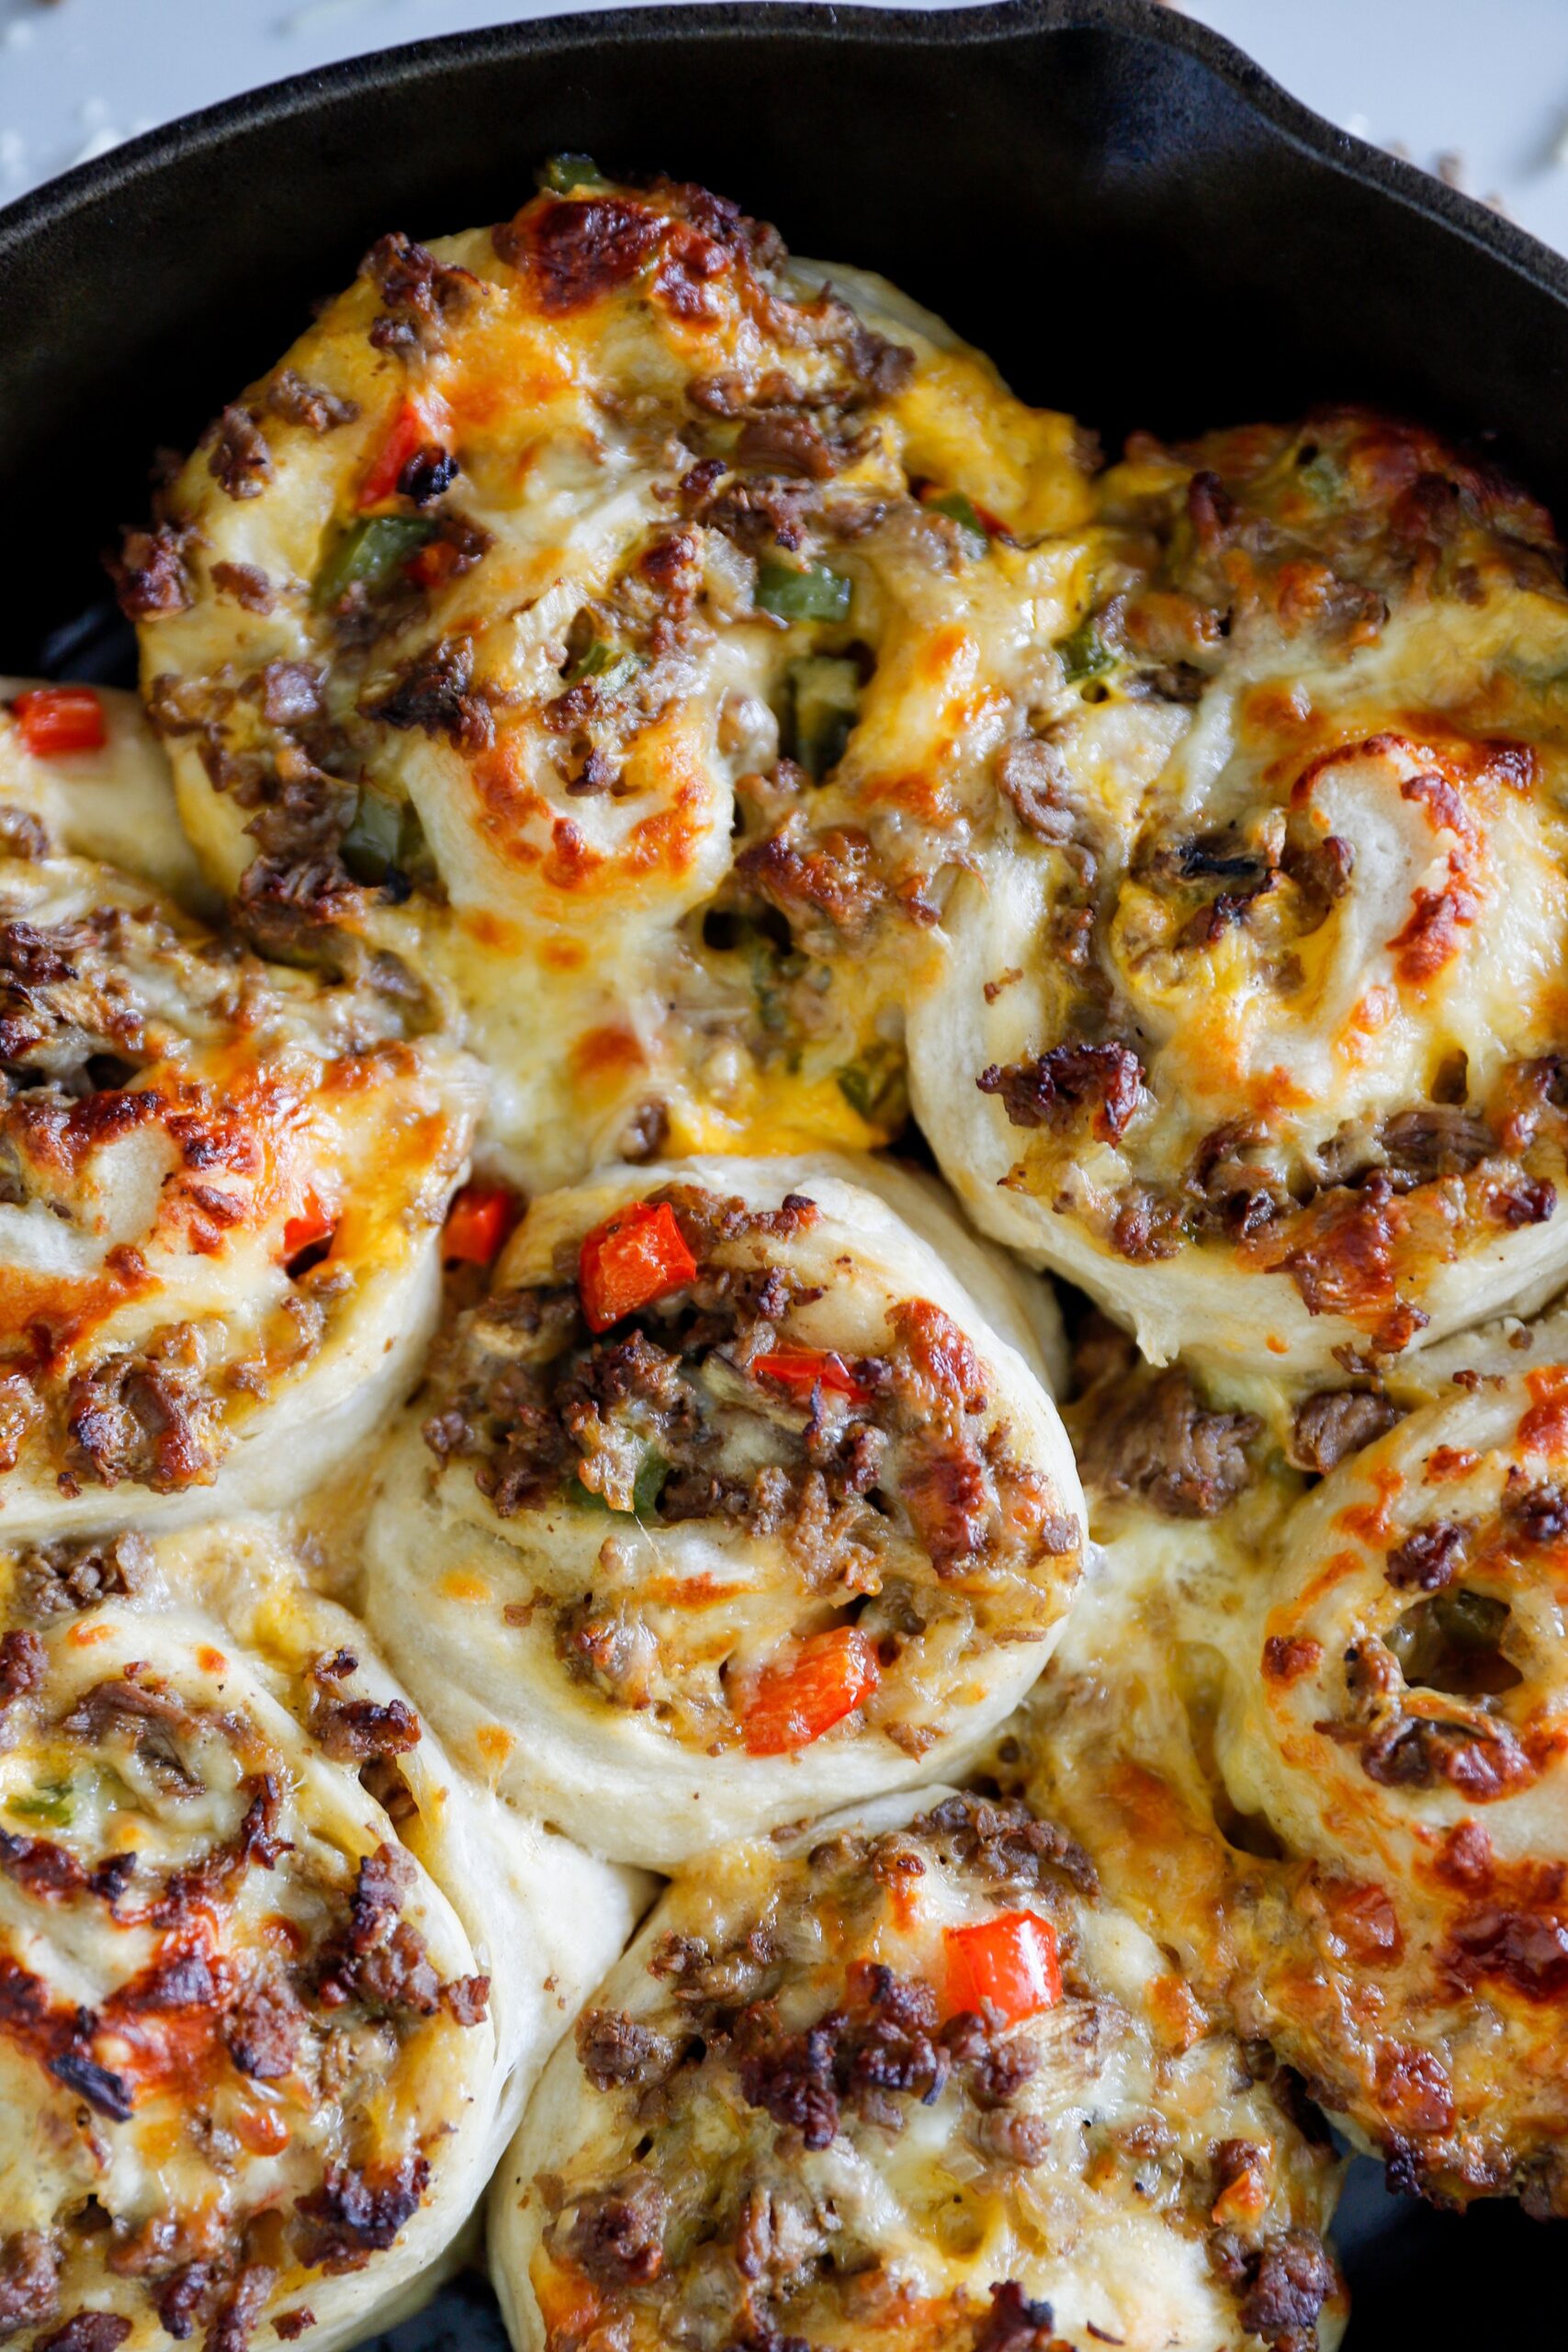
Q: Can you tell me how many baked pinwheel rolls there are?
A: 7